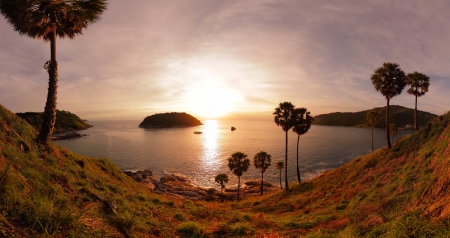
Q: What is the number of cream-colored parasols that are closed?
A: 0